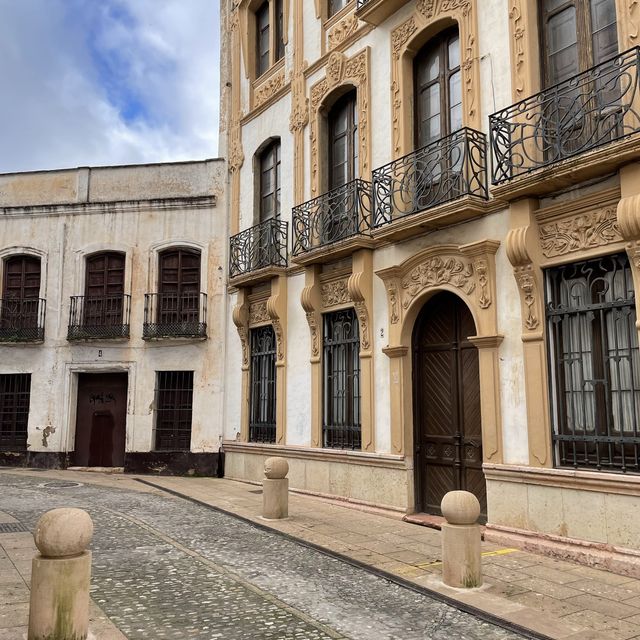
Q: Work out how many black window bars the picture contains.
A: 5